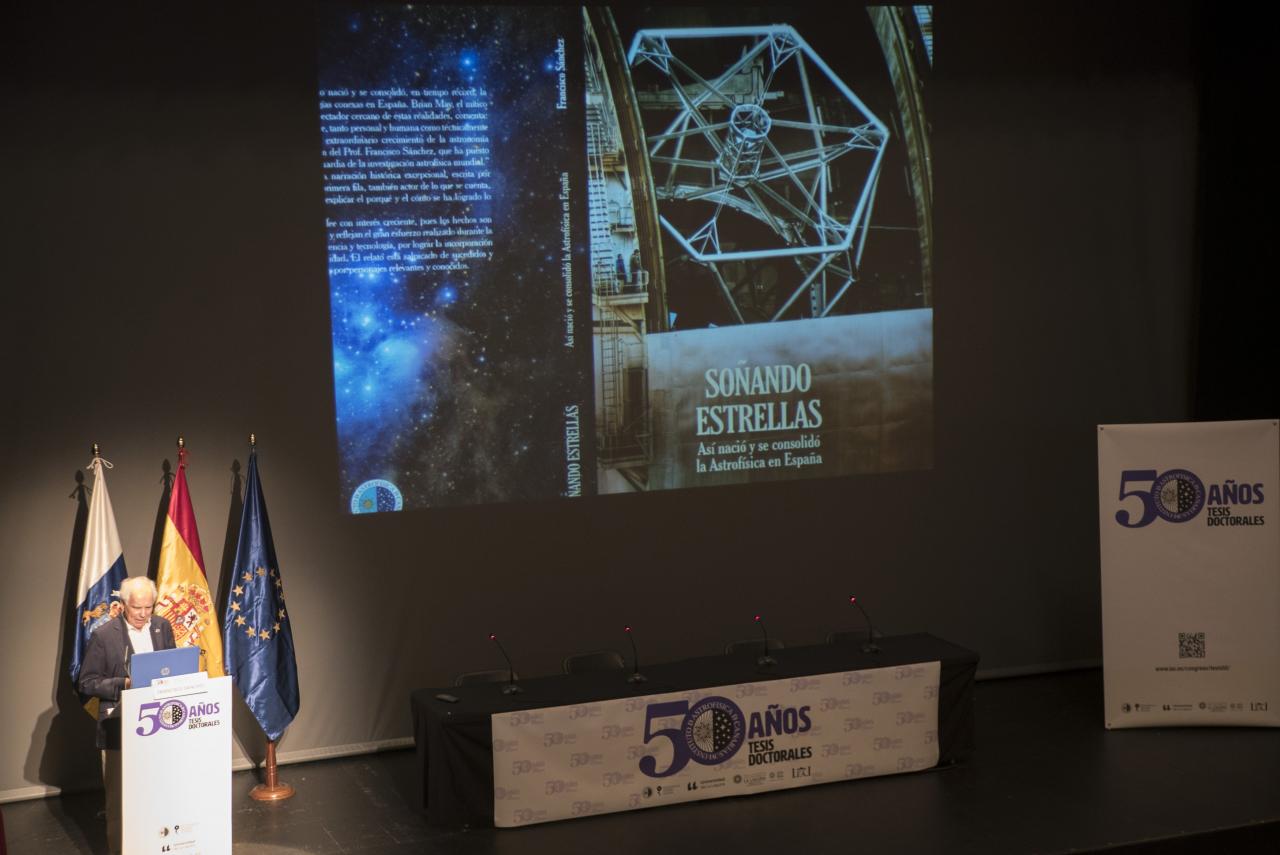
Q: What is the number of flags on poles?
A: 3